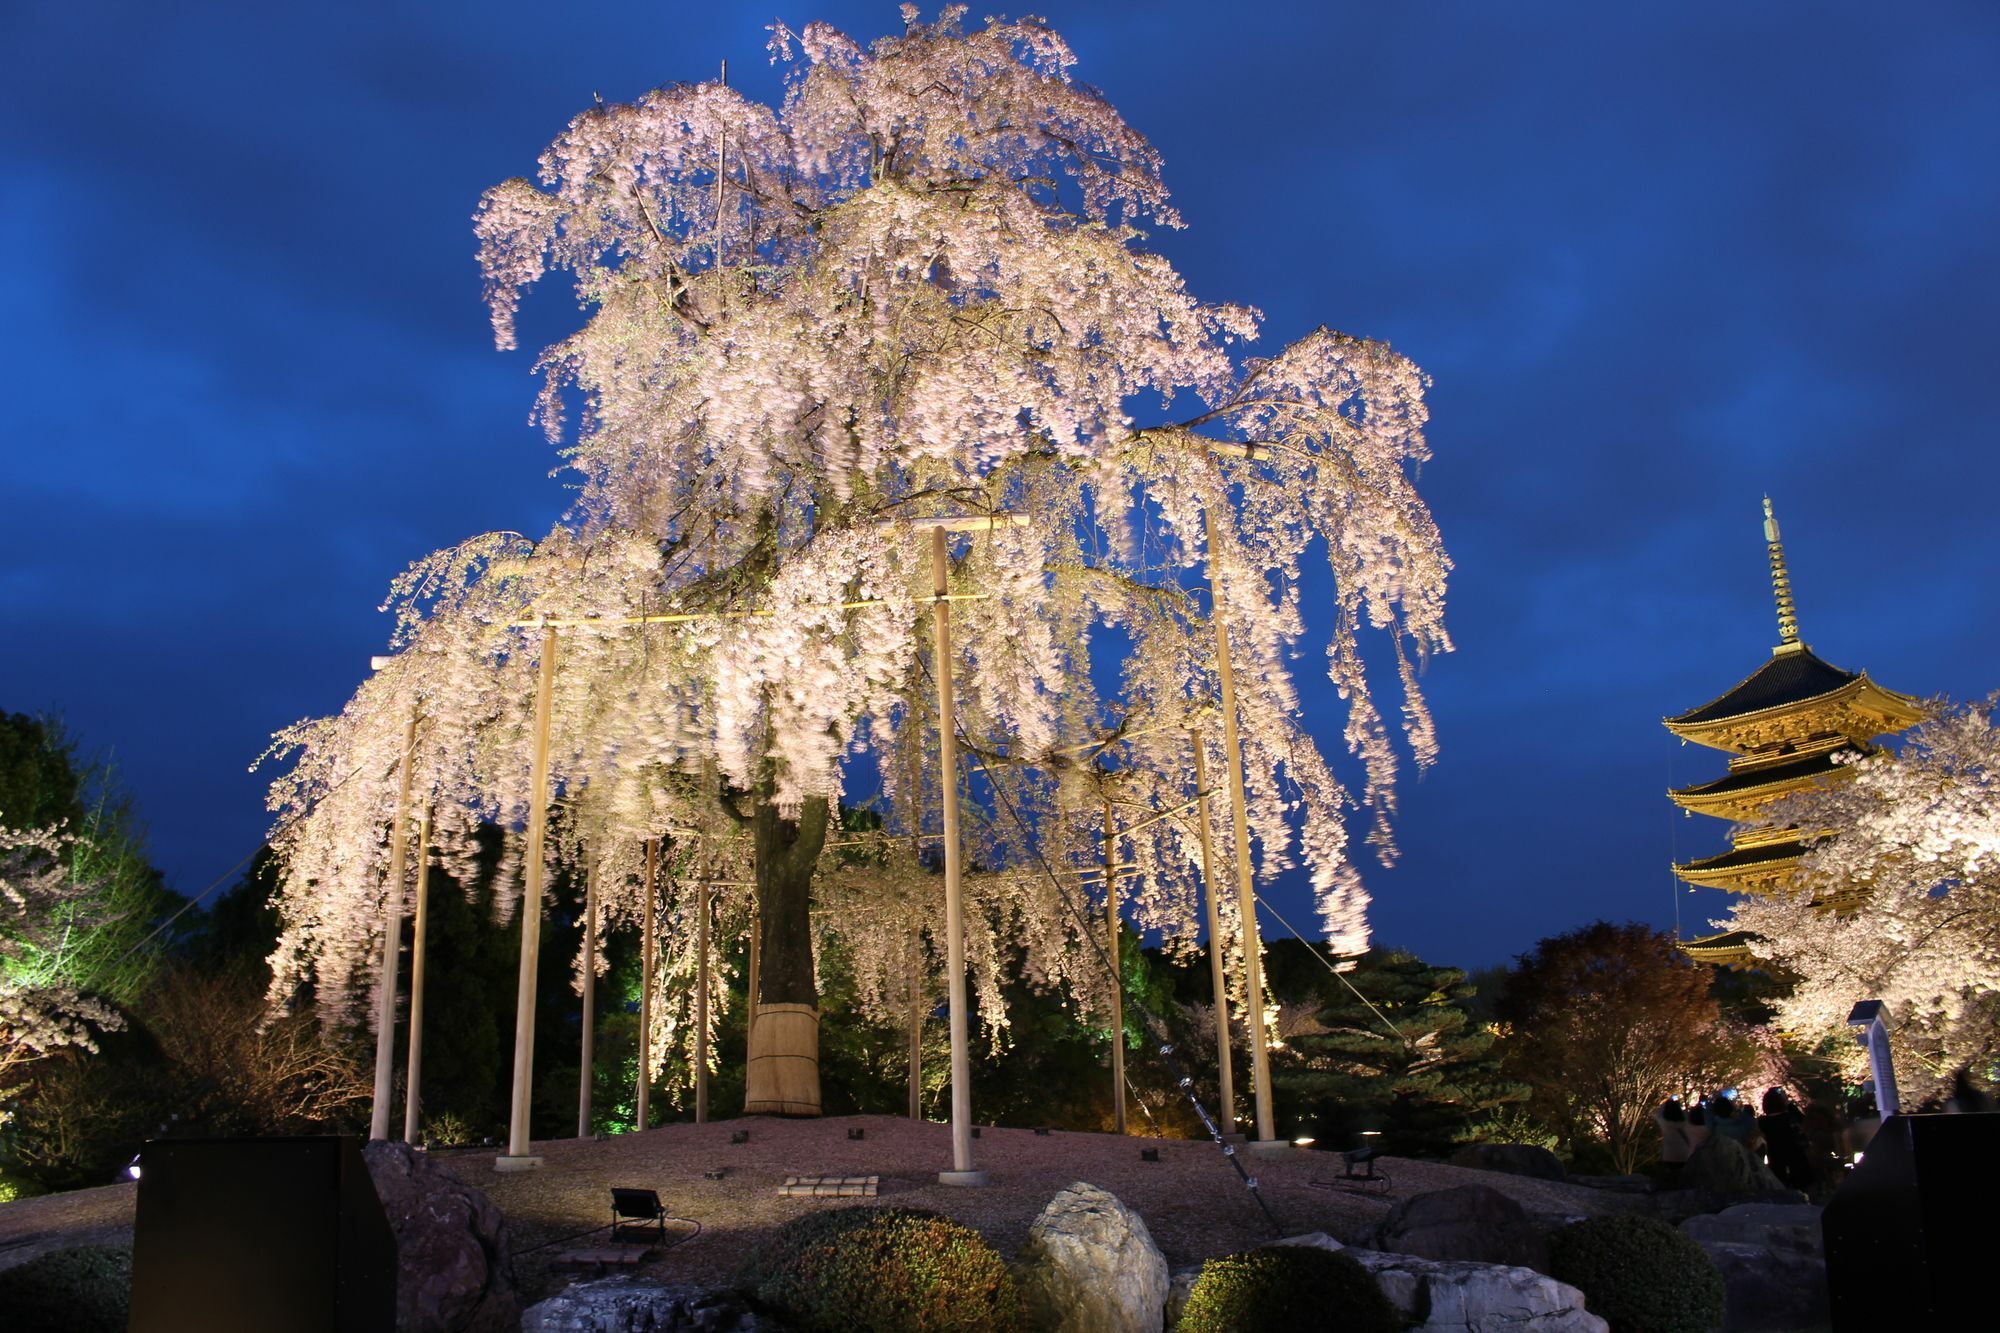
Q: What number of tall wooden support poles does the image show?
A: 12